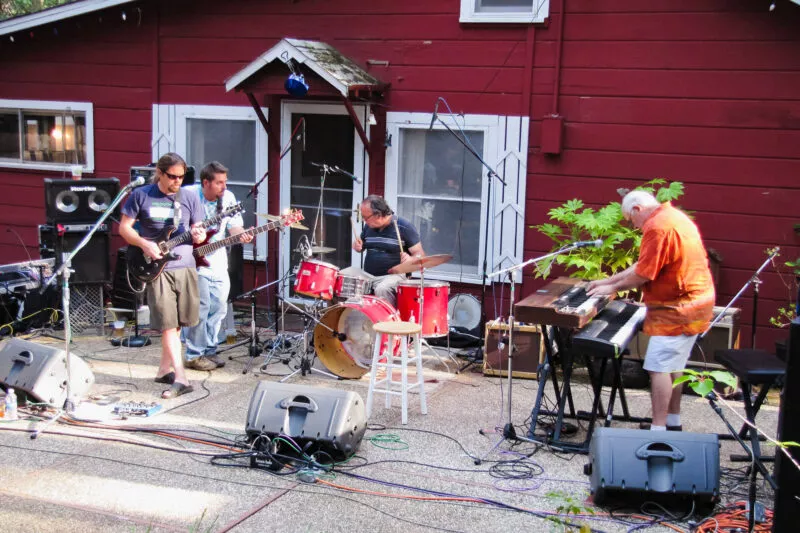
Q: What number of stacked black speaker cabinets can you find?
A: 2